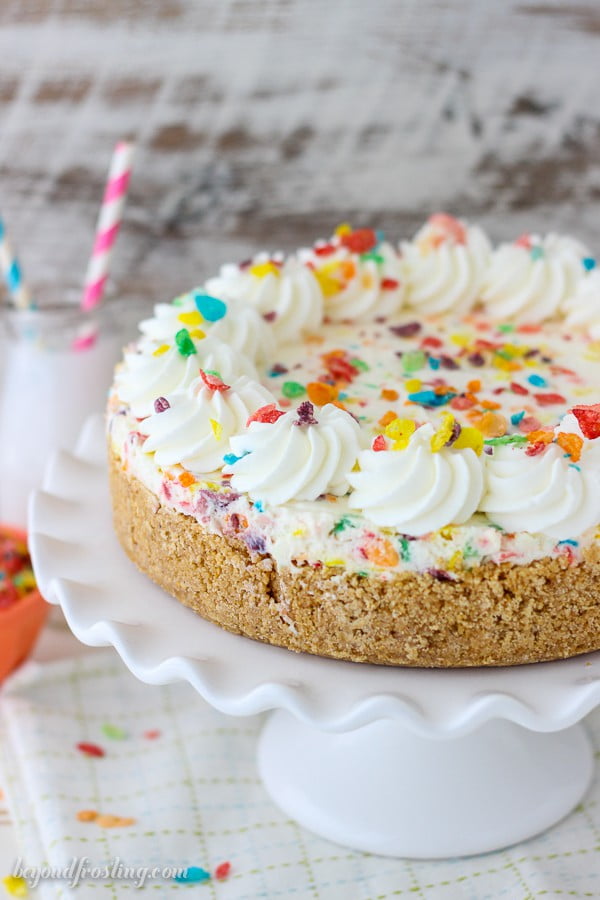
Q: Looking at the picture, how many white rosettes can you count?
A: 11